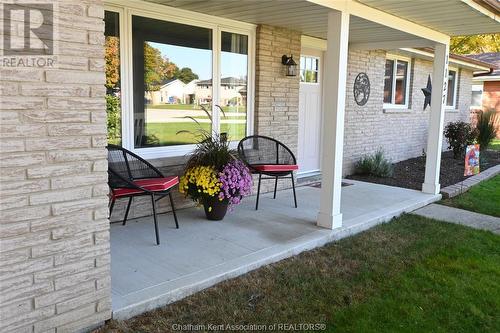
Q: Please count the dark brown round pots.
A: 1